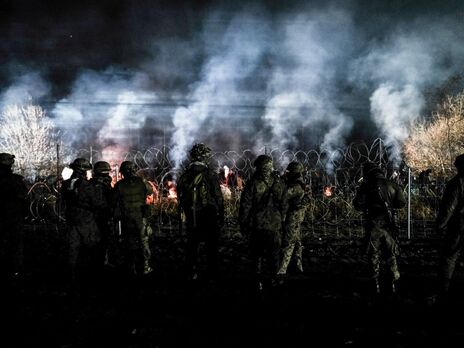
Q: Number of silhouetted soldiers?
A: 9